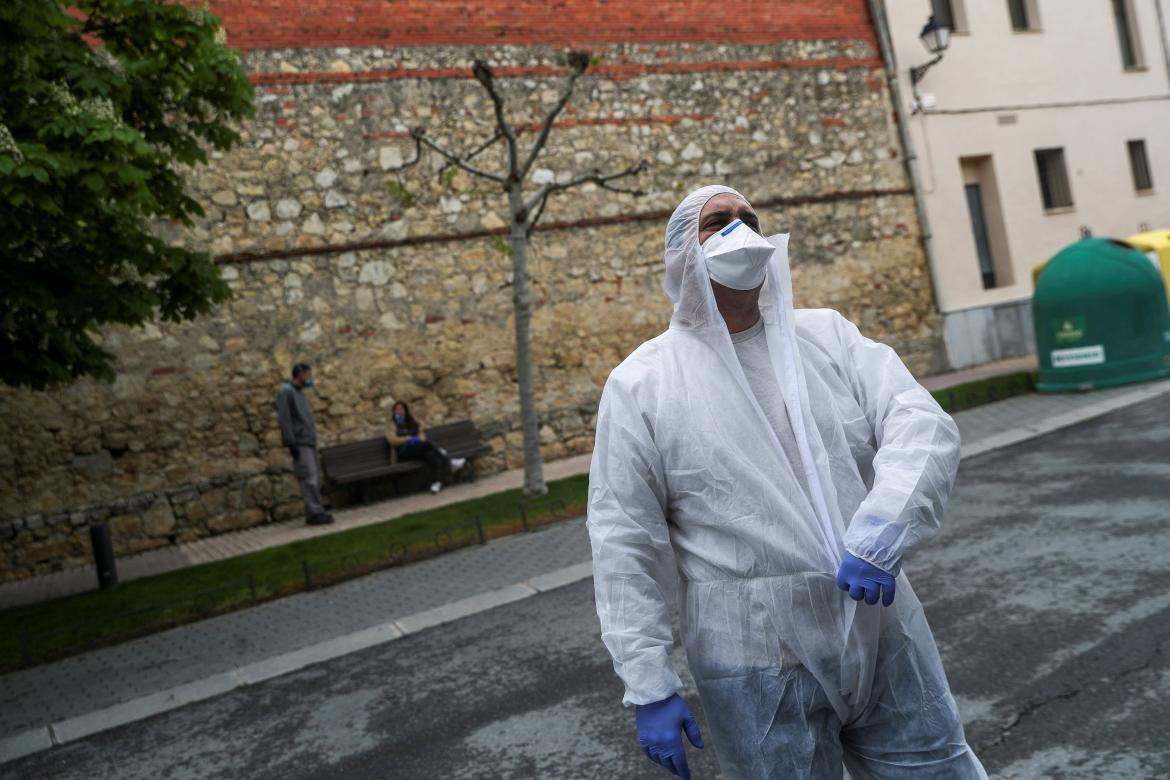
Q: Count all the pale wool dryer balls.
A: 0